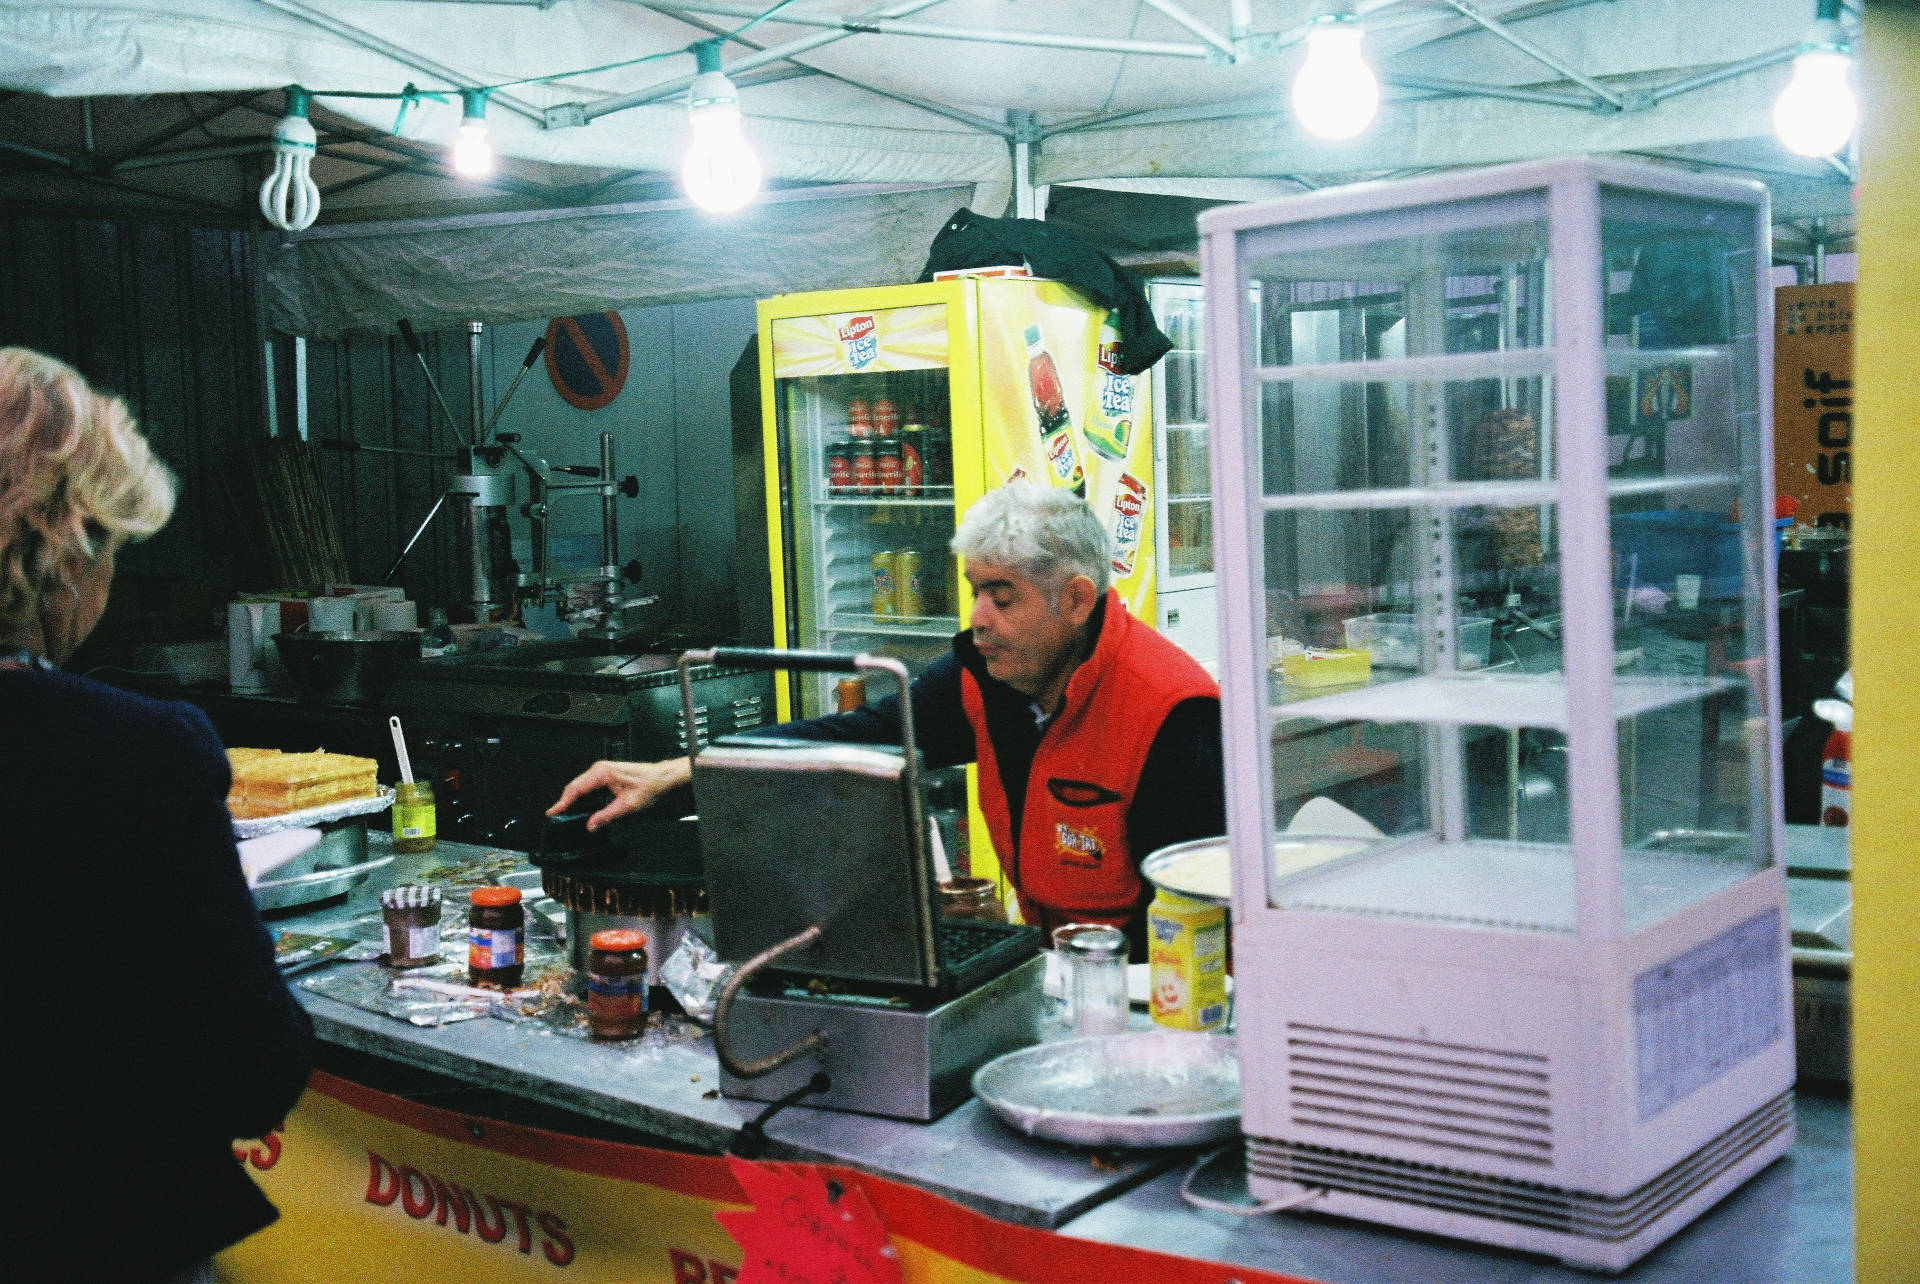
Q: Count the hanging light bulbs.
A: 5